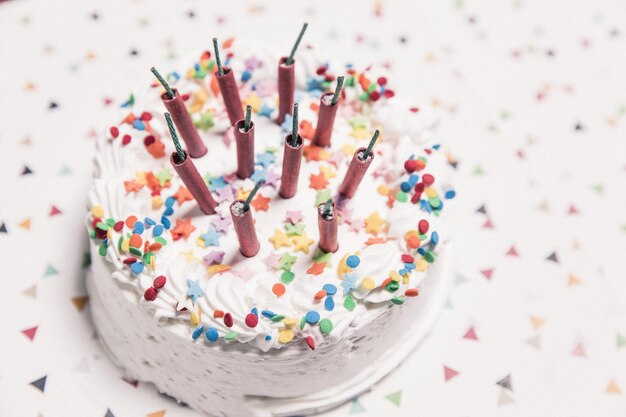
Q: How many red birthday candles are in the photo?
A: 10